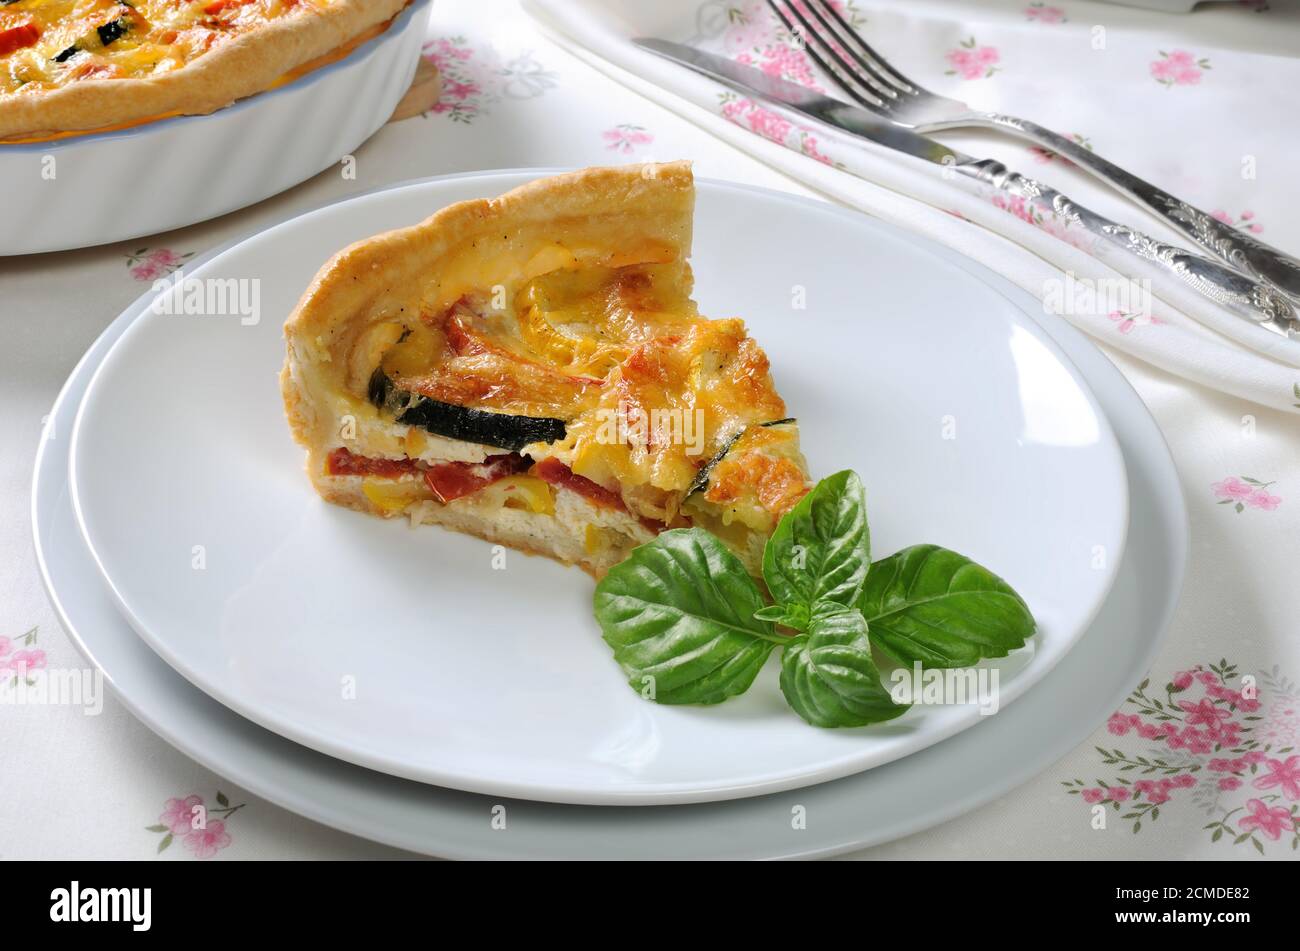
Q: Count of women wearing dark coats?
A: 0